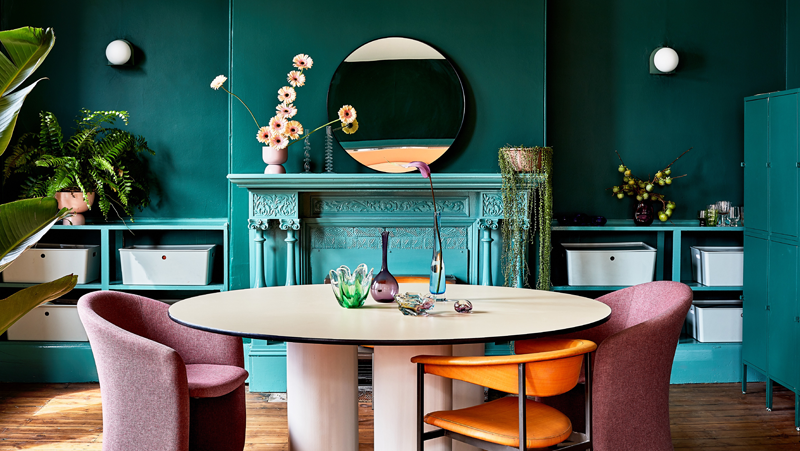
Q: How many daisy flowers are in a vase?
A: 10